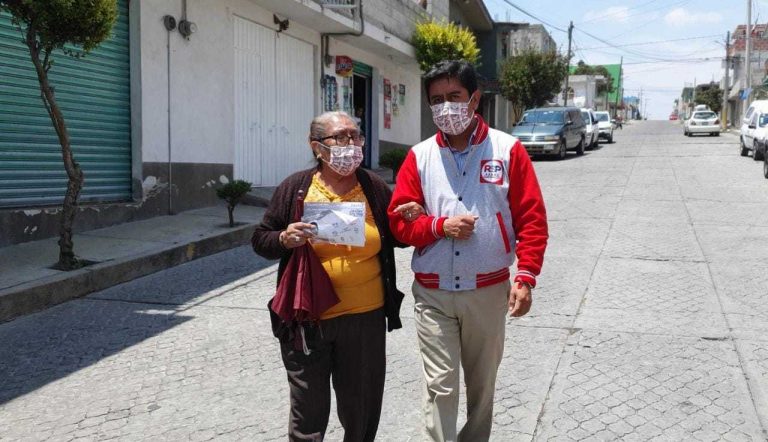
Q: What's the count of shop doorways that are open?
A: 1